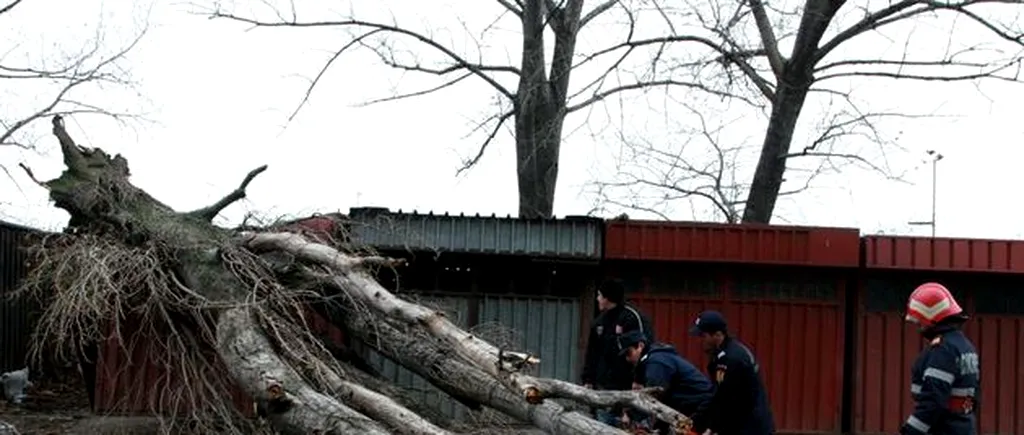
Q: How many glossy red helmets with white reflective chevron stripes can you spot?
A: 1